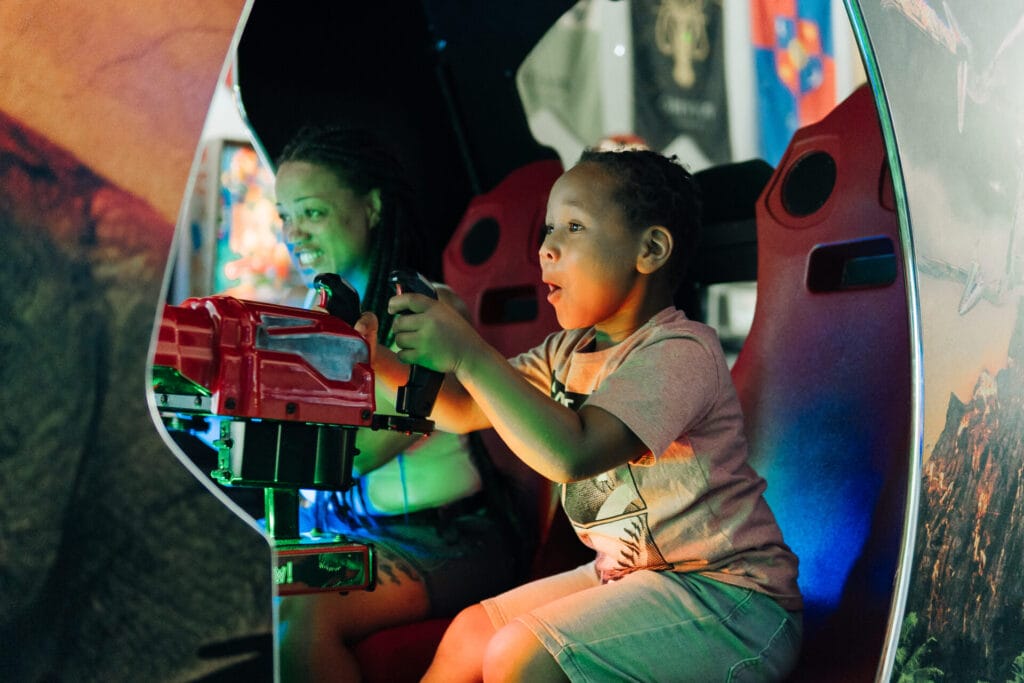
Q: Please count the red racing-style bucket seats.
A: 2